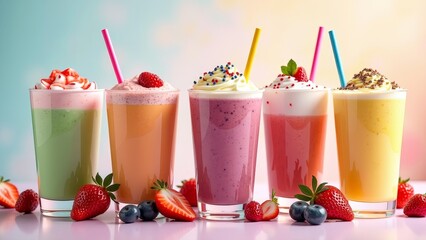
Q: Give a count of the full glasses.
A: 5